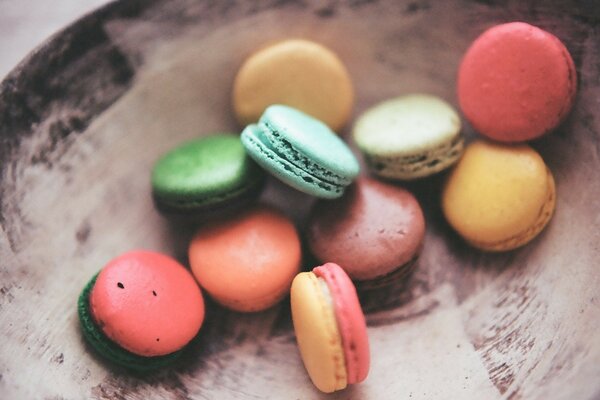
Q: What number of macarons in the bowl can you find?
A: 10